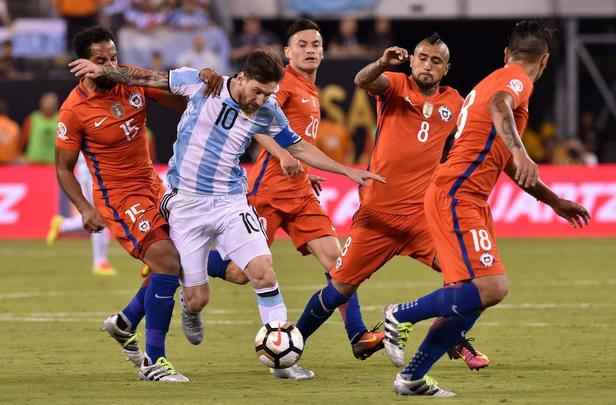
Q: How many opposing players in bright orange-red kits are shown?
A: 4